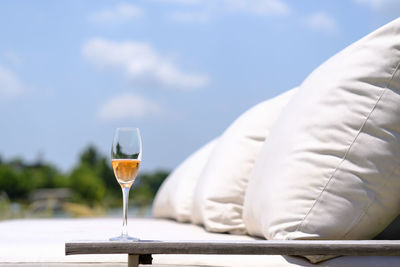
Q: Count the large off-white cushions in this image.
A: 3